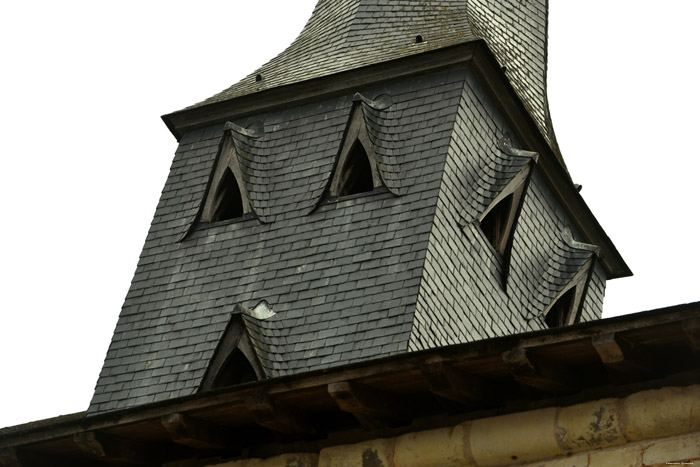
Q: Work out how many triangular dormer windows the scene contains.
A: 5